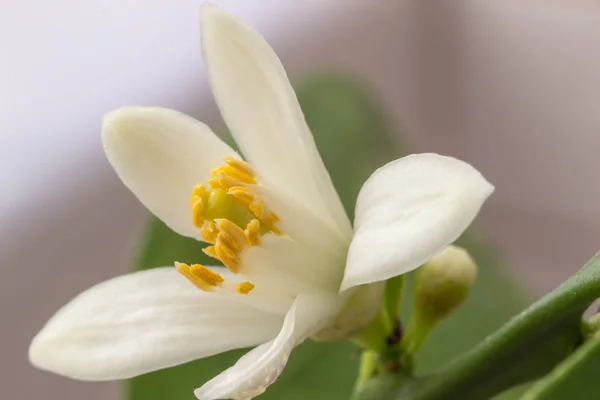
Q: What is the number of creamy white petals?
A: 5